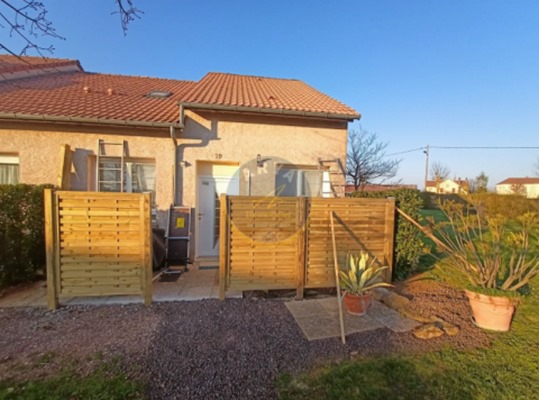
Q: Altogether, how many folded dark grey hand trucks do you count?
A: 1